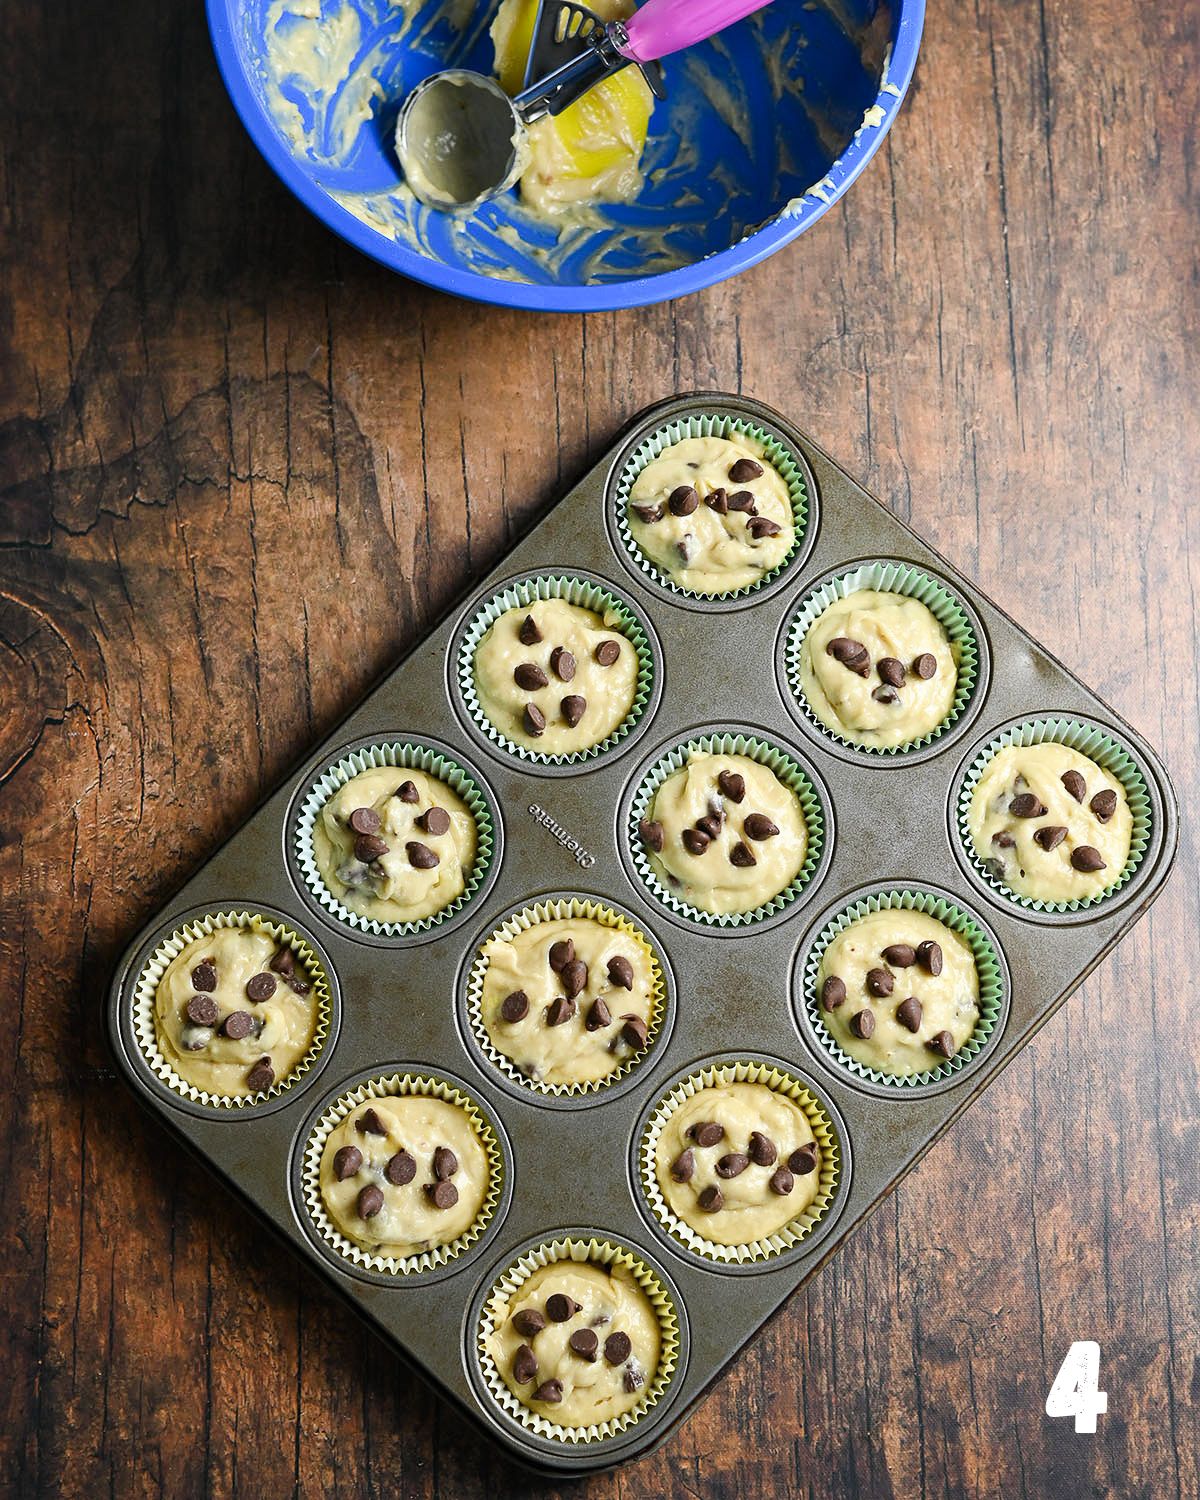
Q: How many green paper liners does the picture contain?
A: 7